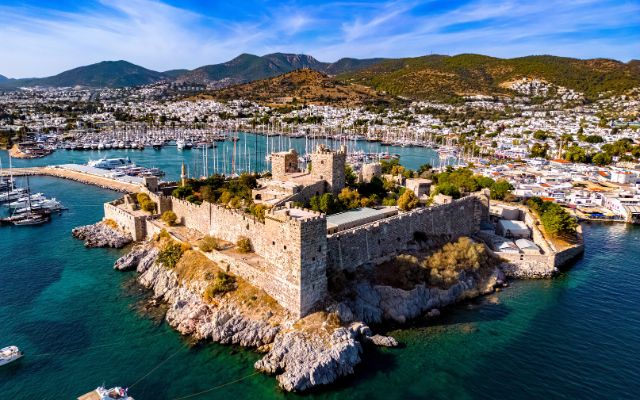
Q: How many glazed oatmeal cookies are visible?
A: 0